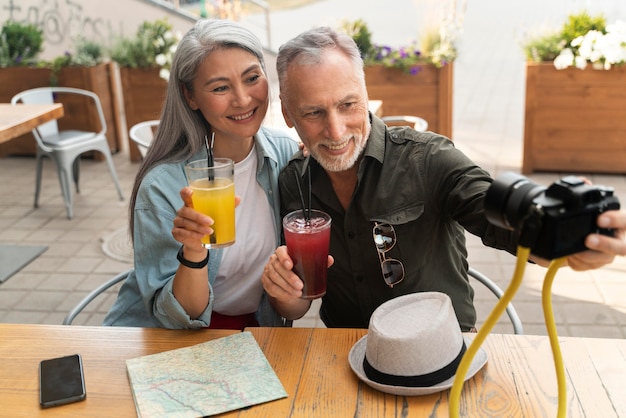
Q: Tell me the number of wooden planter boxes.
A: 4